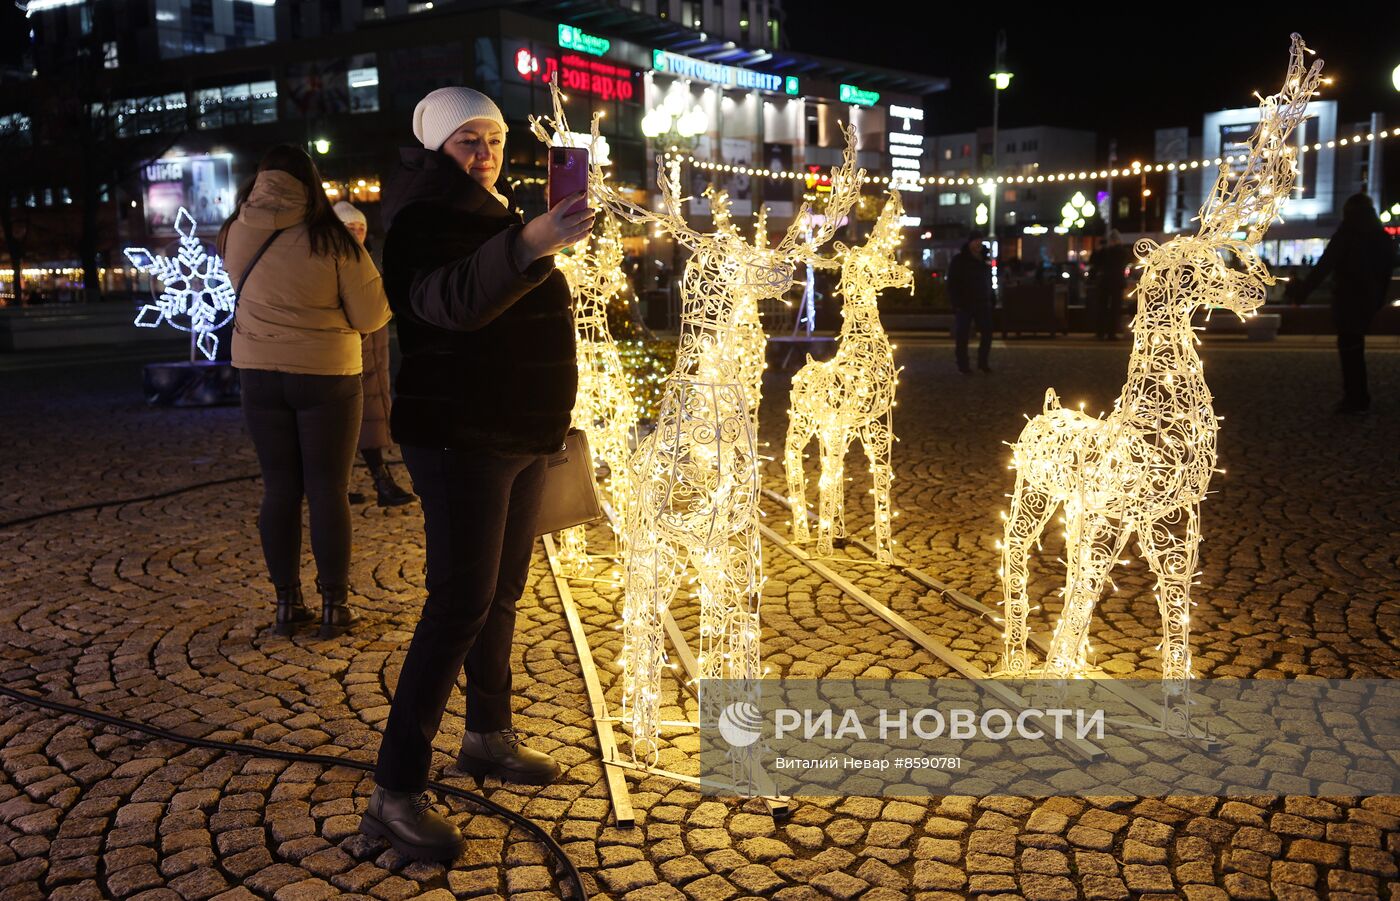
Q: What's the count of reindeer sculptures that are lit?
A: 5